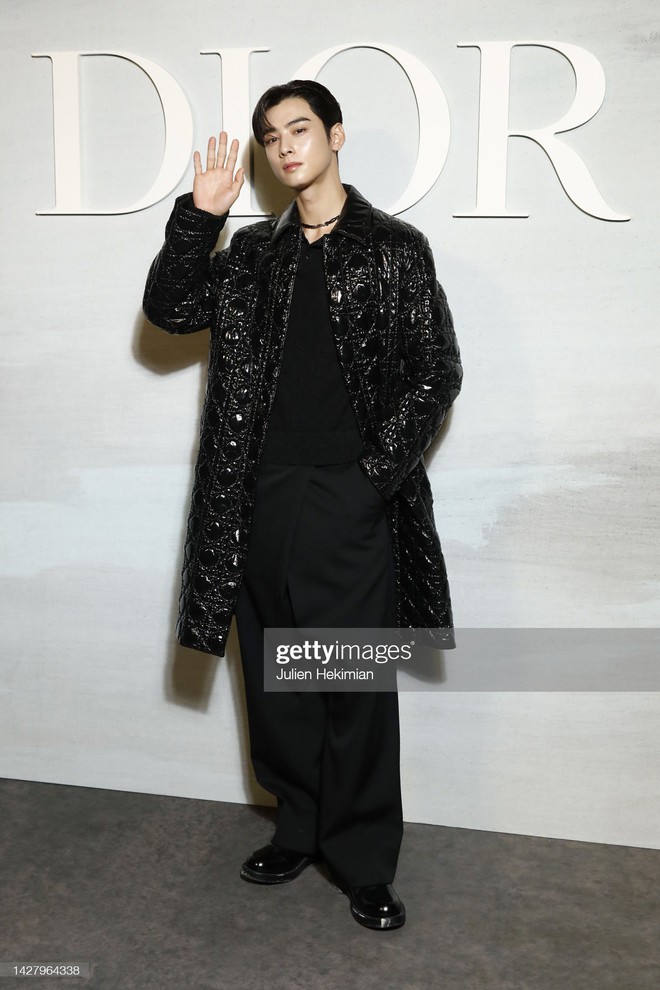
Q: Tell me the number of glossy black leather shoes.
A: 2